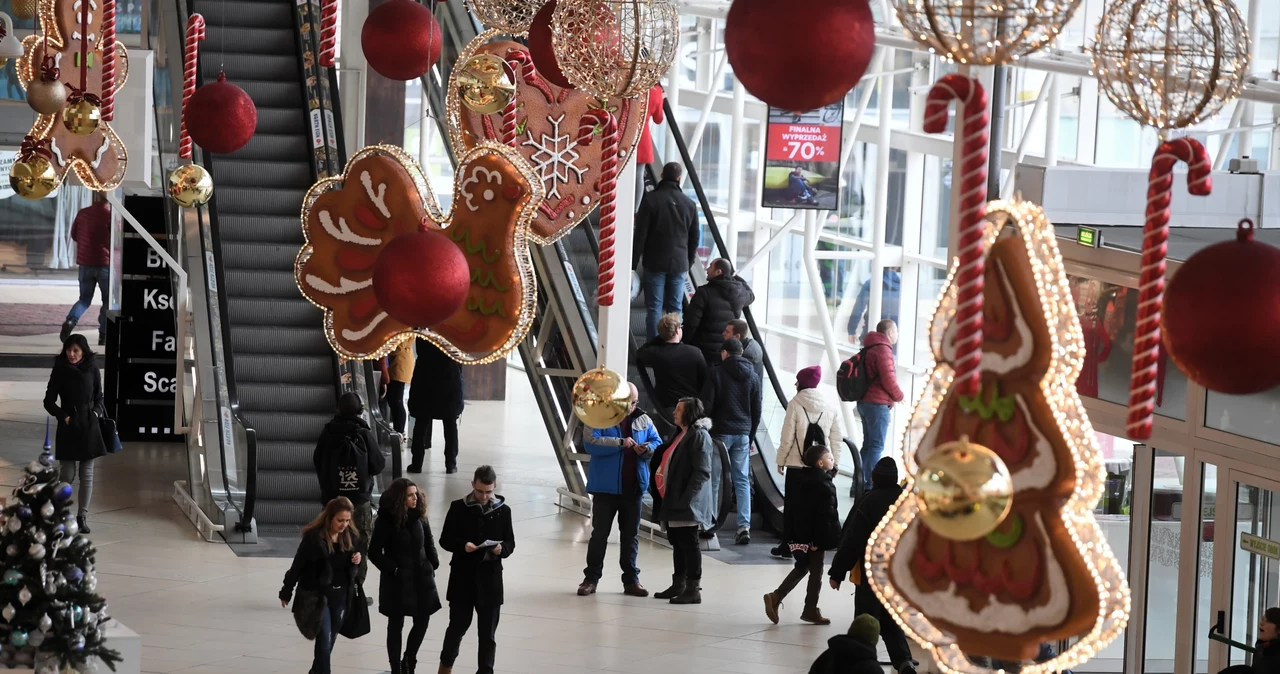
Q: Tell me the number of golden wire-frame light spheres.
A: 4